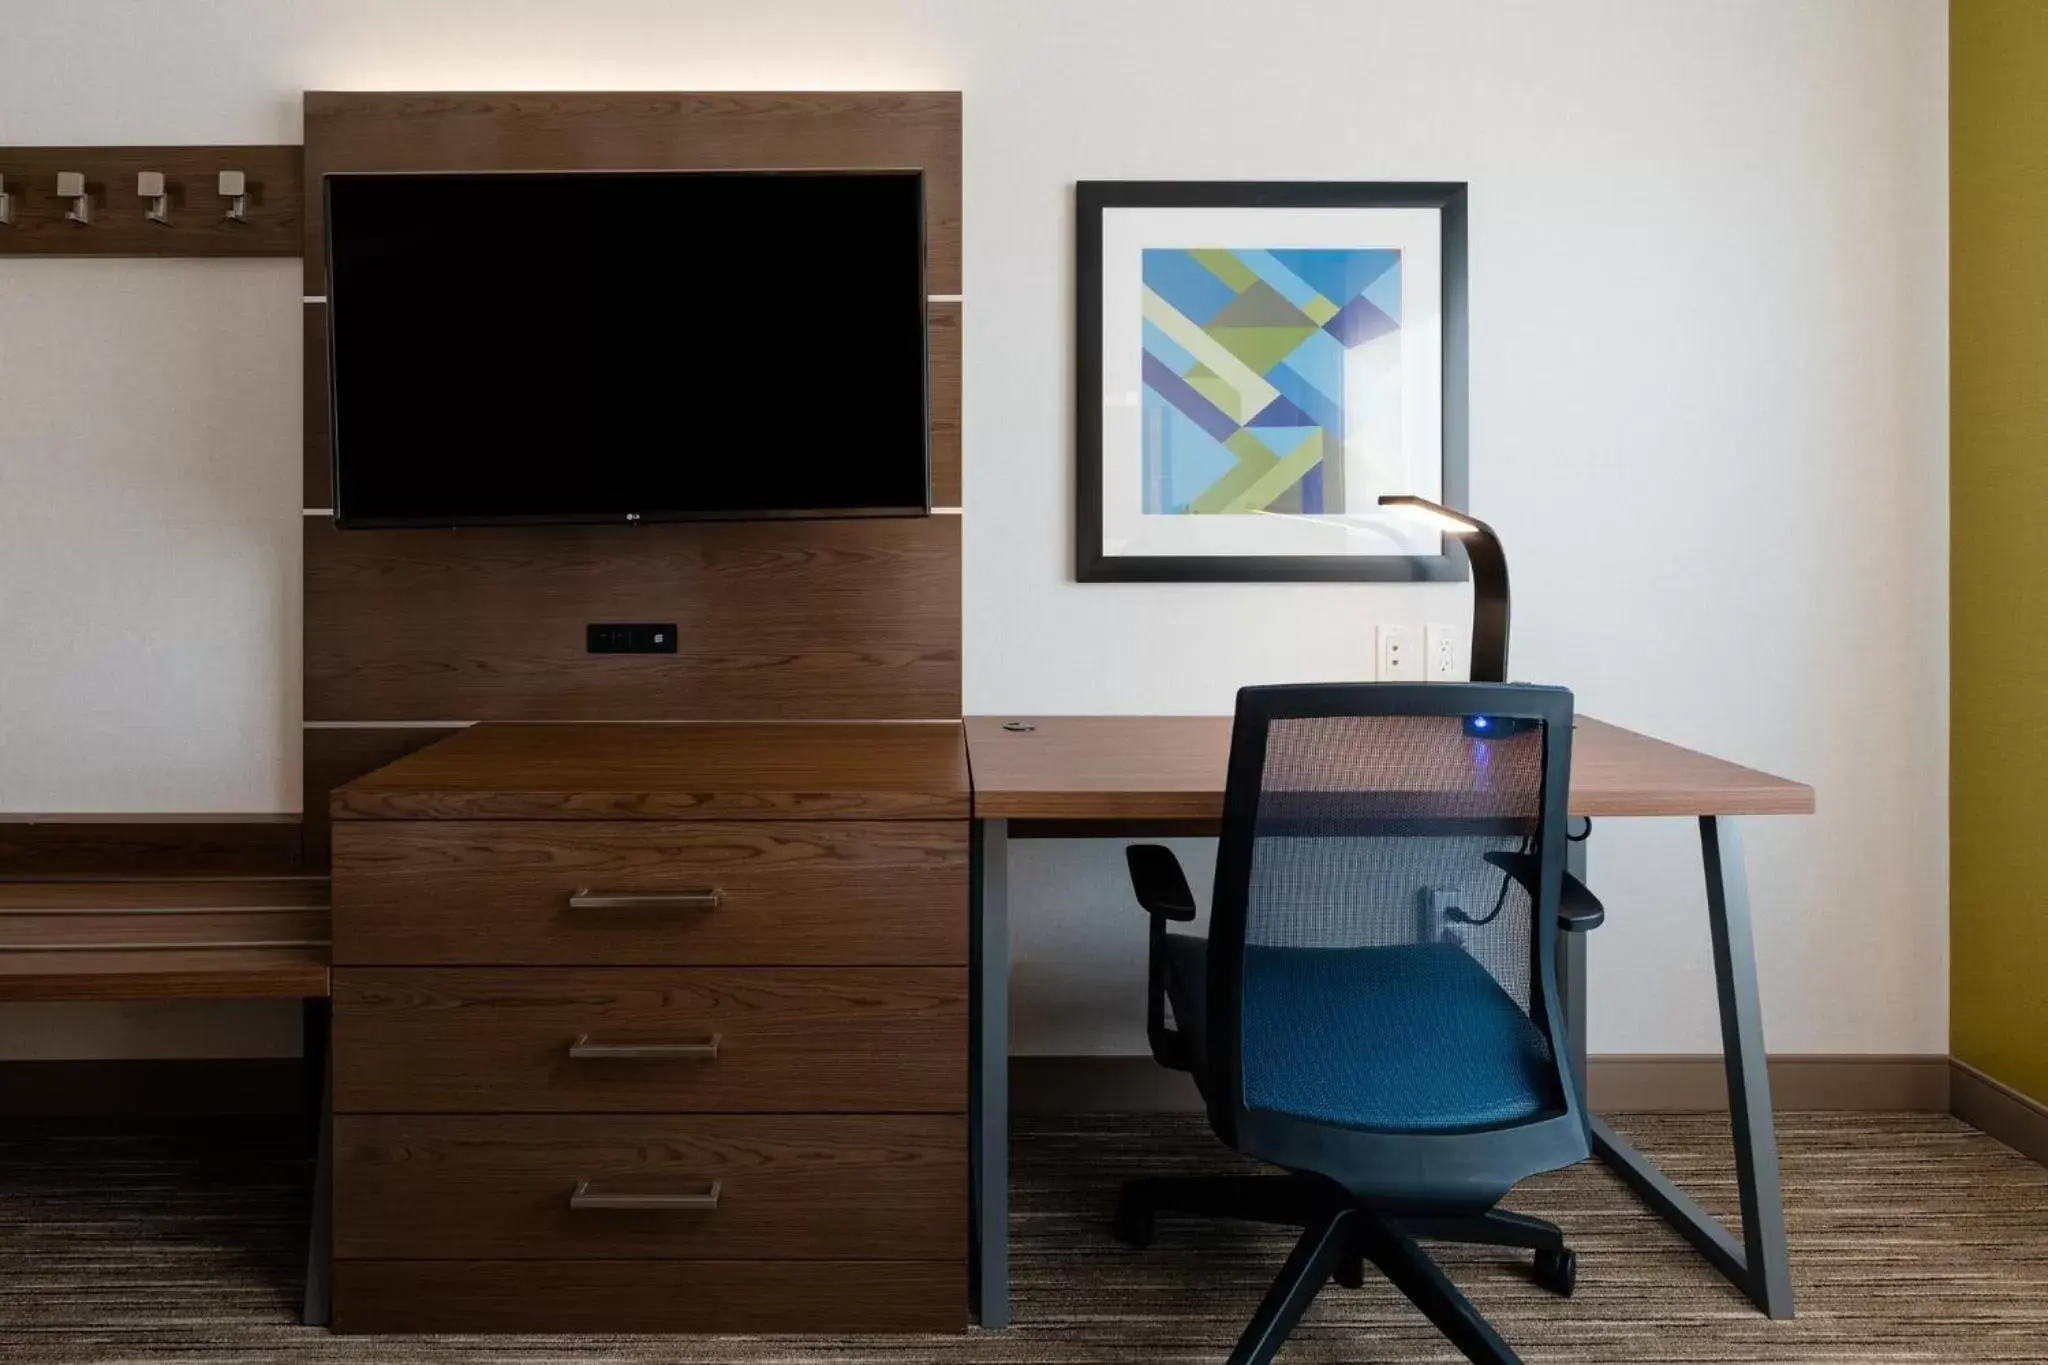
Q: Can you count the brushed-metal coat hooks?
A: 4